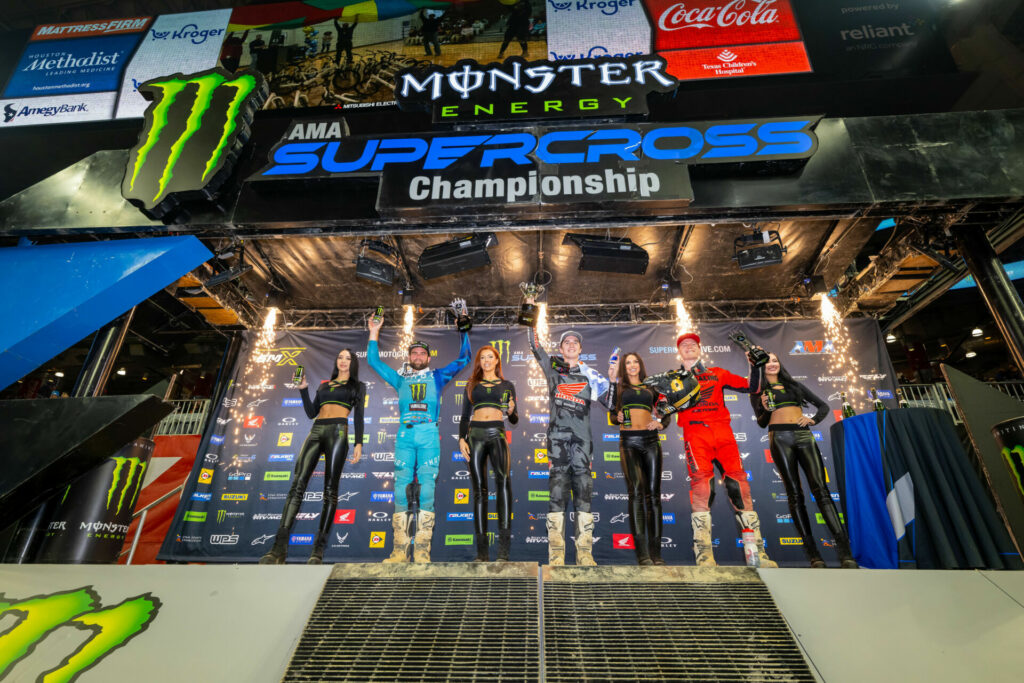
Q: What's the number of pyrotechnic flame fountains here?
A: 5